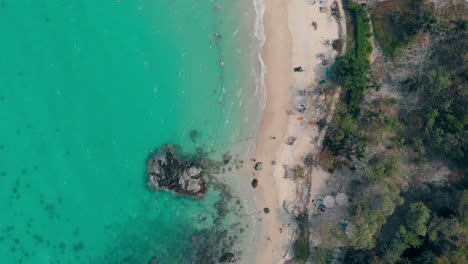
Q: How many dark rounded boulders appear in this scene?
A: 3